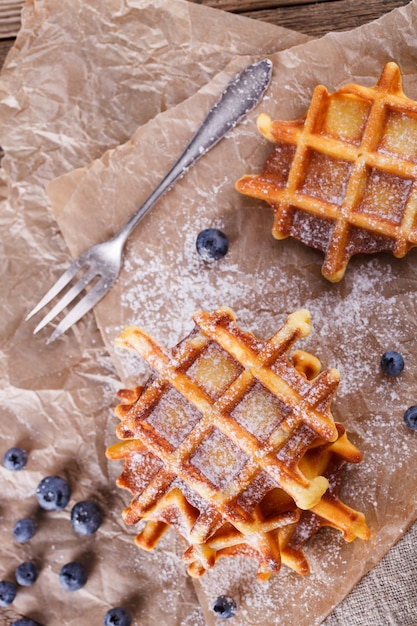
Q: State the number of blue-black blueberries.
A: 13